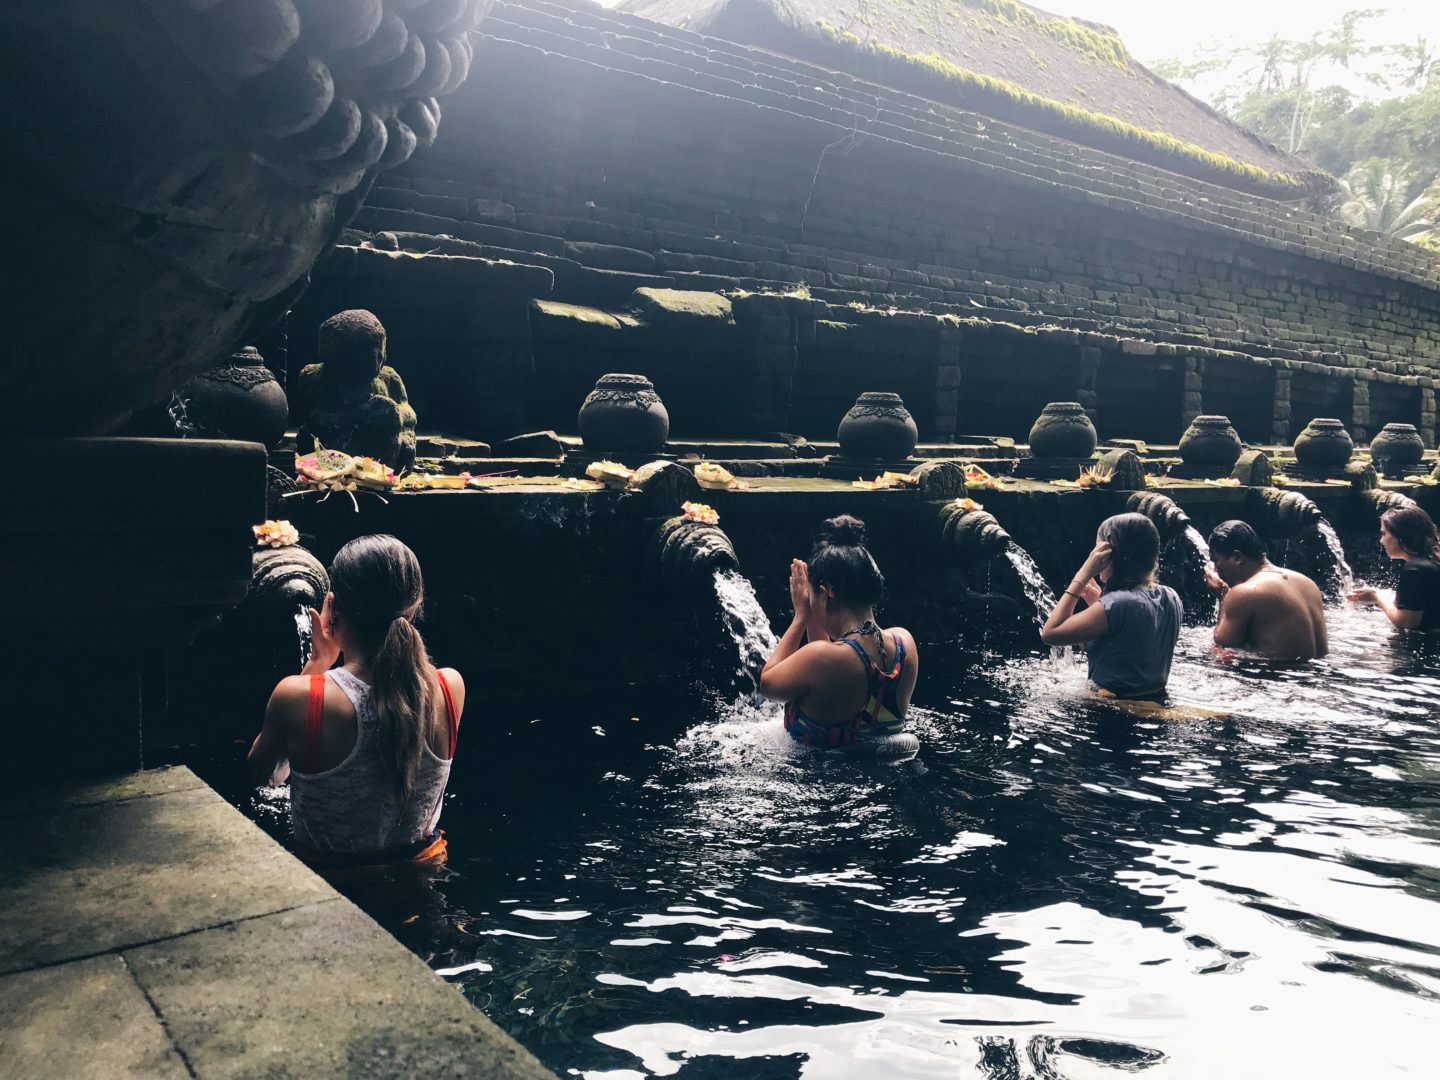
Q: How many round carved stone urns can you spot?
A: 7